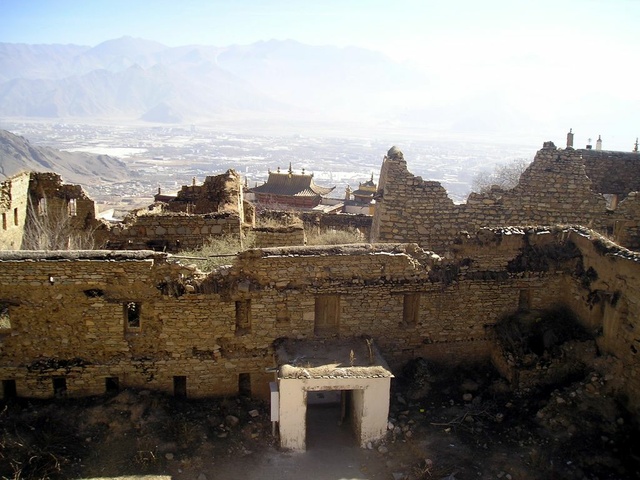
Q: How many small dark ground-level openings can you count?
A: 5